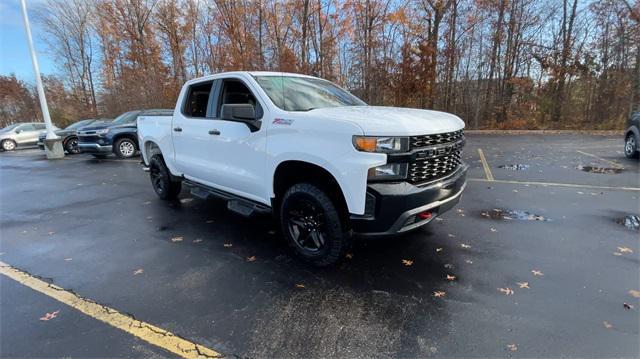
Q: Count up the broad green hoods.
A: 0